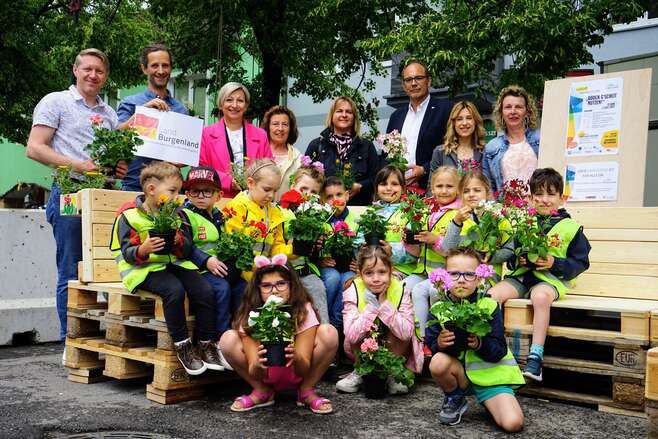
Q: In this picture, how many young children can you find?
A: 12